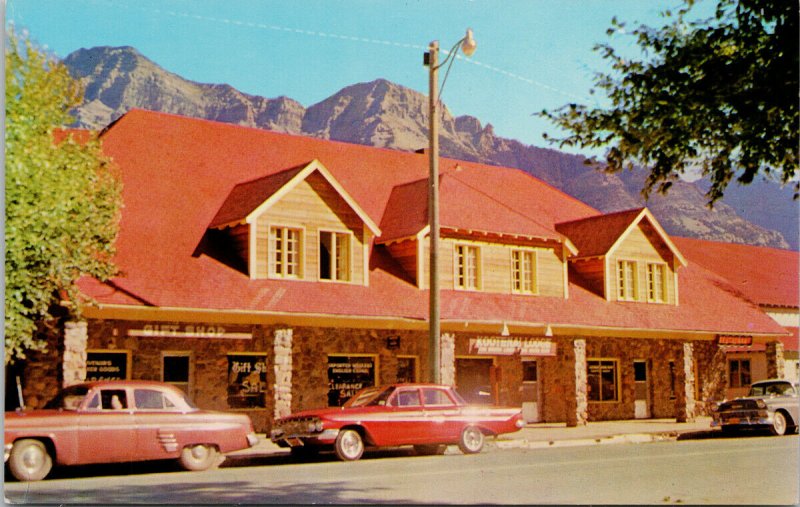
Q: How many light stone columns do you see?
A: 6